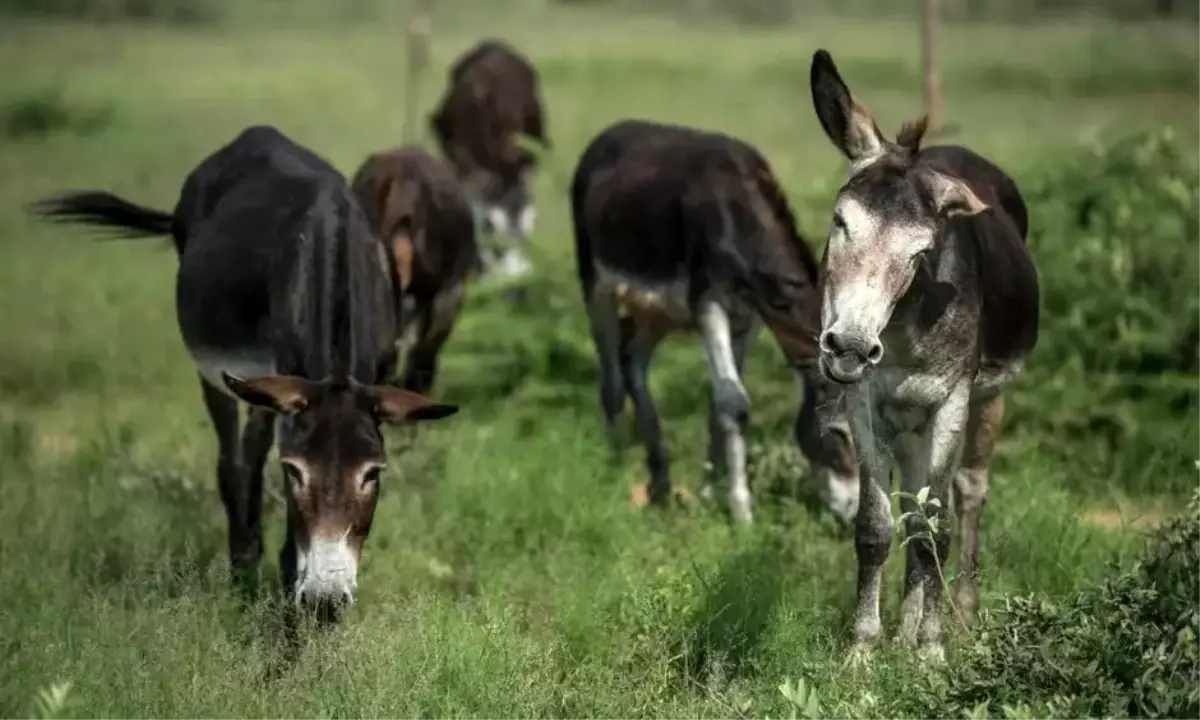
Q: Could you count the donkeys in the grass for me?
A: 5